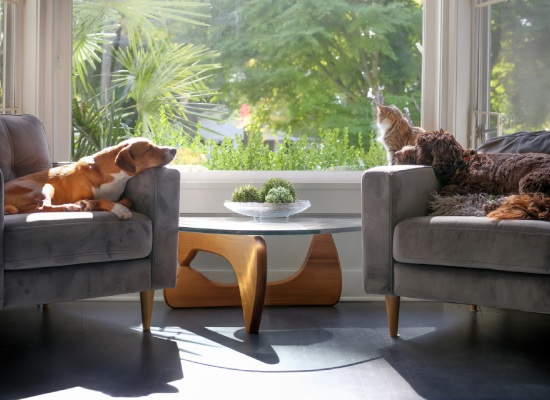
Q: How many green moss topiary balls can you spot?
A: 3